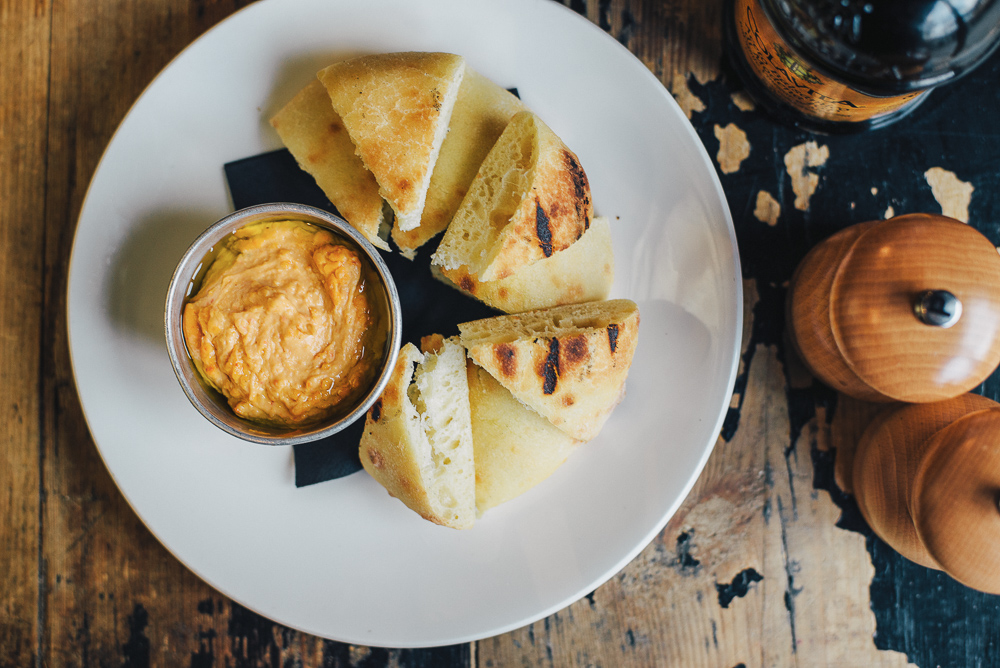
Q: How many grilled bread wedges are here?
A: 8